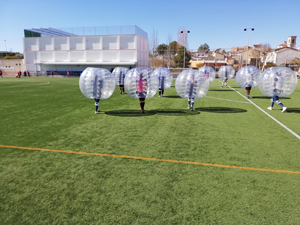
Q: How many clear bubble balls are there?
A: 9